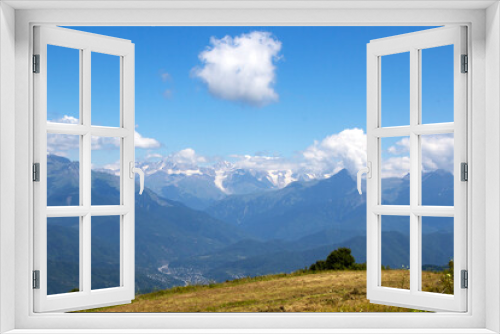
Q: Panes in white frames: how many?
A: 12